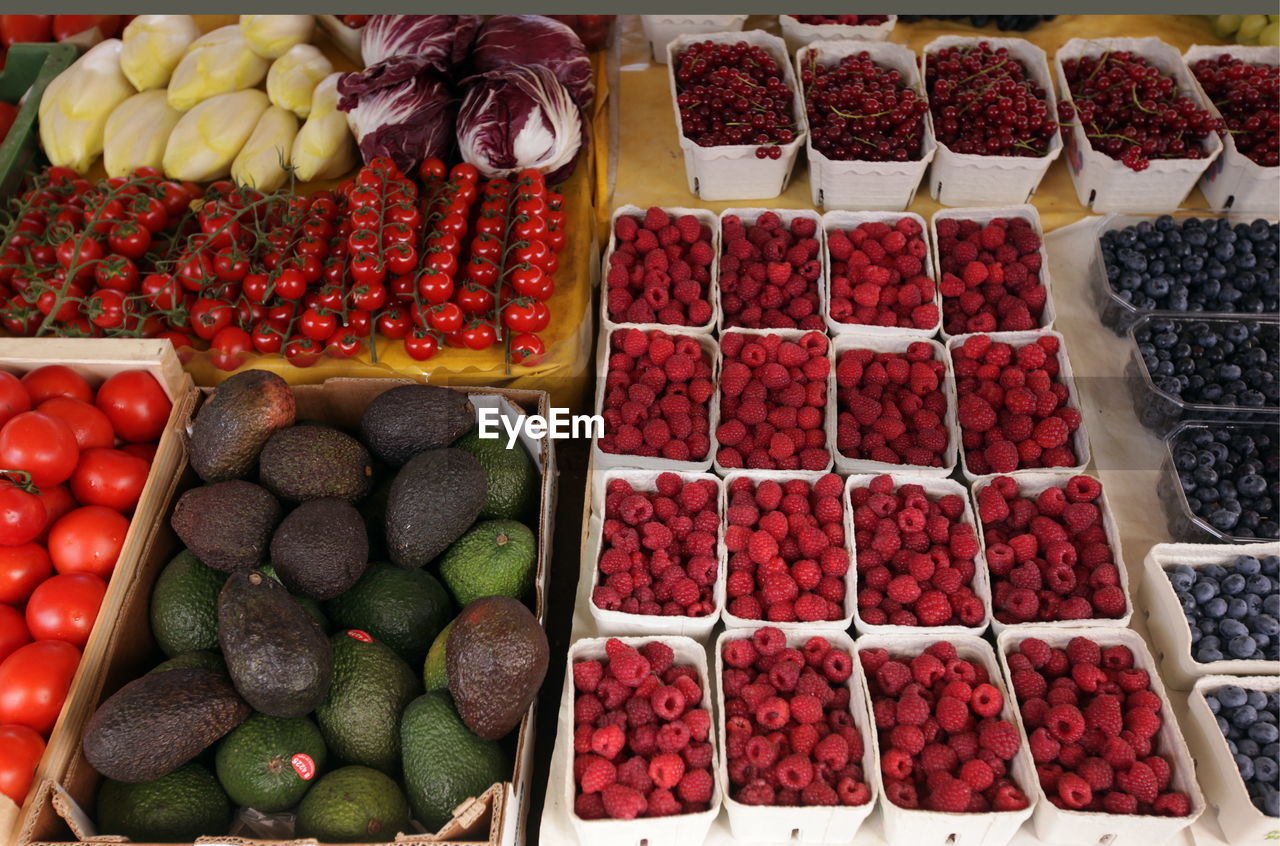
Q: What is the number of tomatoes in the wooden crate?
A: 15